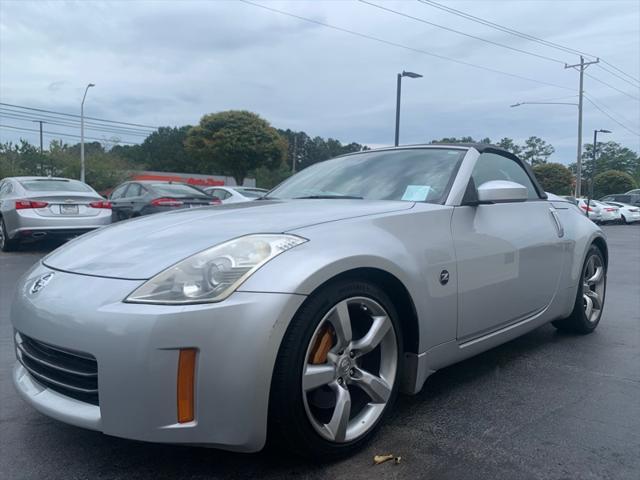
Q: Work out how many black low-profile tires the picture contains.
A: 2